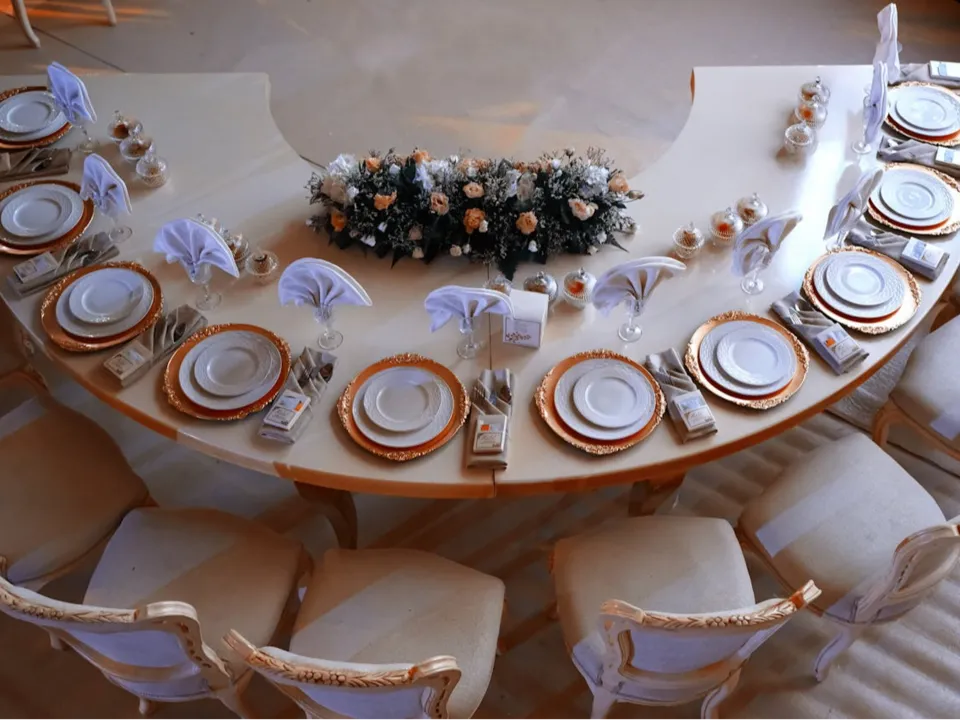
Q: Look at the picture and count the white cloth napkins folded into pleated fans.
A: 10